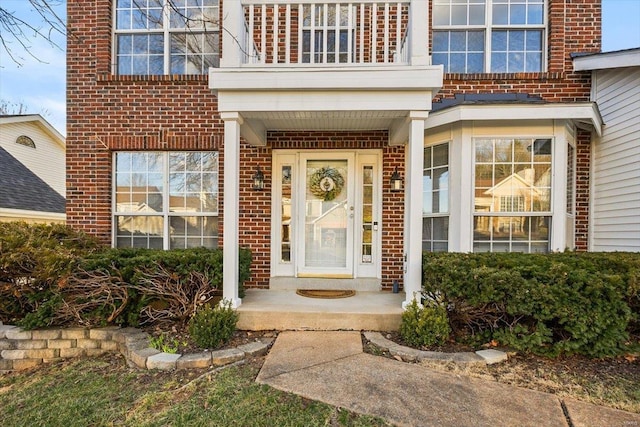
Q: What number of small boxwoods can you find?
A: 2